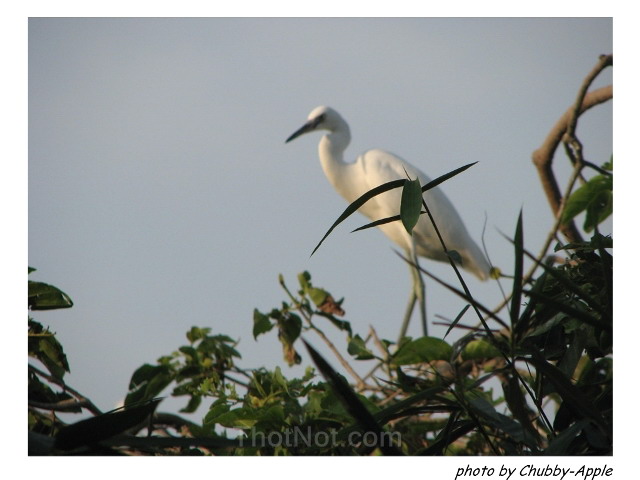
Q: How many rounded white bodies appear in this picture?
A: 1